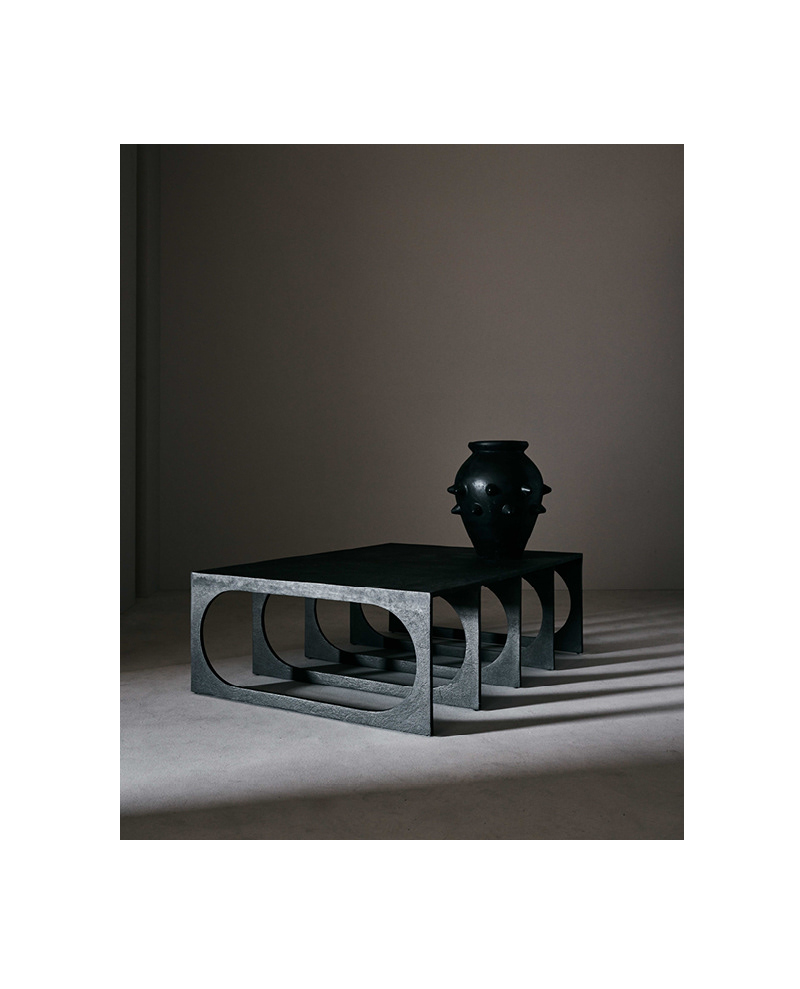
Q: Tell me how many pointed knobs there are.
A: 8